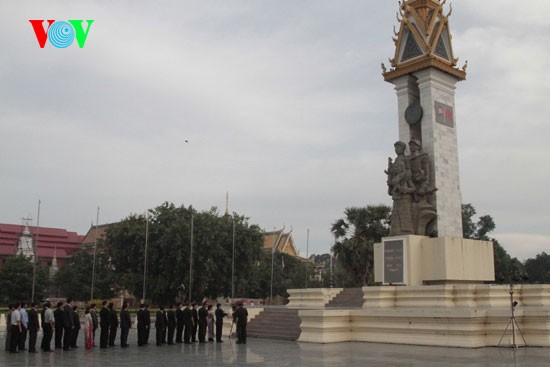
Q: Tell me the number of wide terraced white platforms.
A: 2